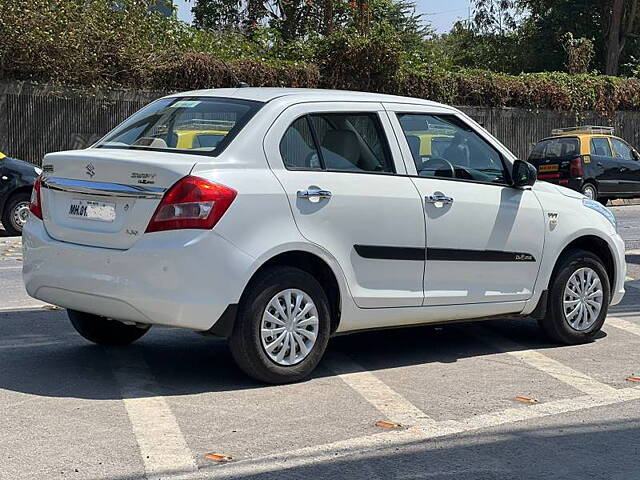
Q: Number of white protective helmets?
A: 0